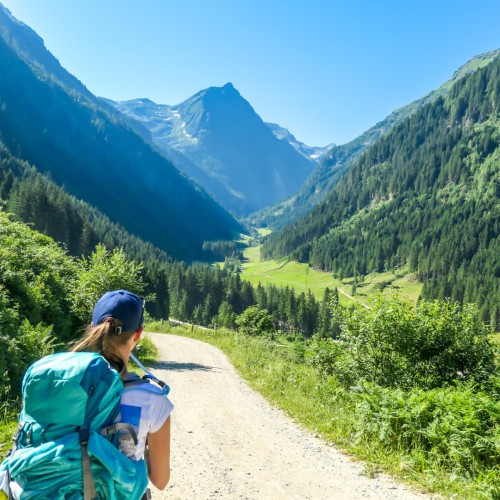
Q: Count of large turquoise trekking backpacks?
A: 1